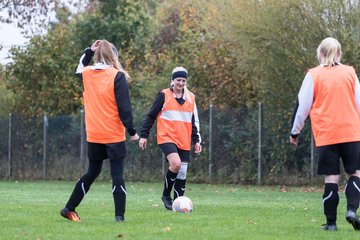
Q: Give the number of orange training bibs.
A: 3